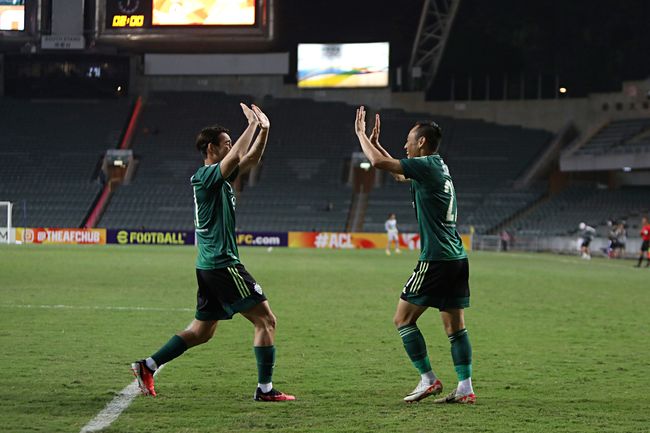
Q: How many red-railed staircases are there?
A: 1